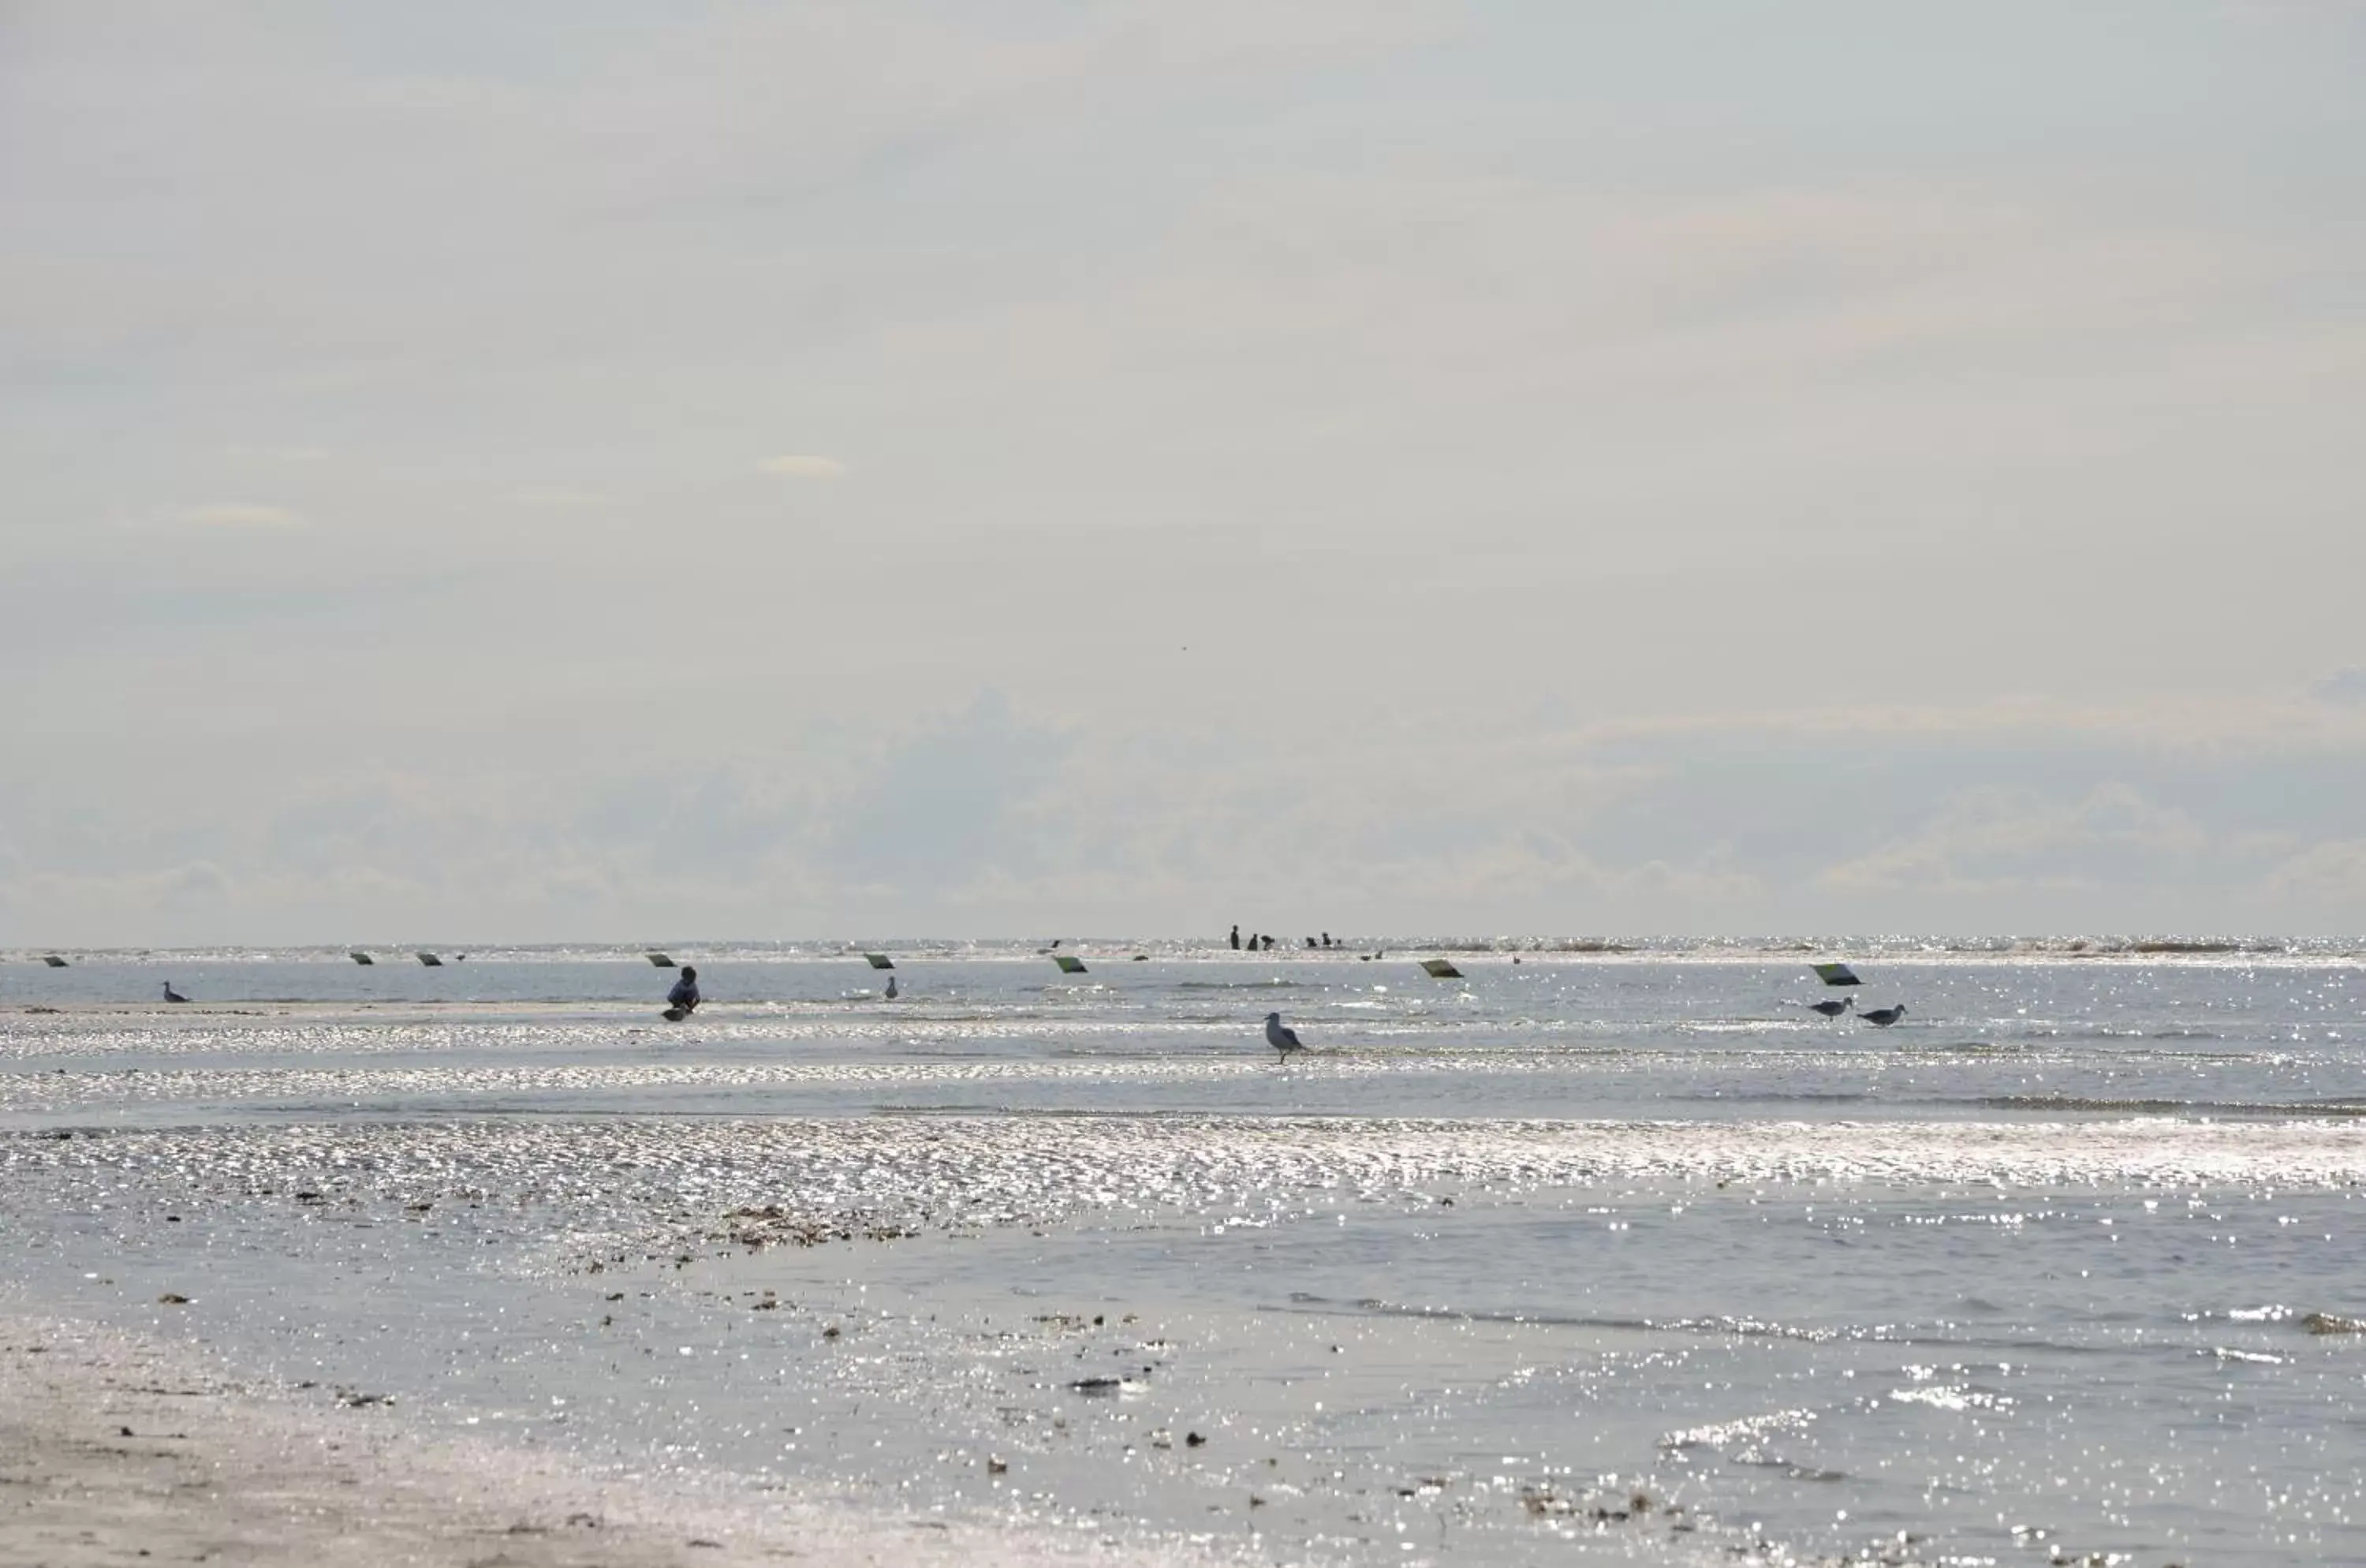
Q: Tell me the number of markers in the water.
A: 8